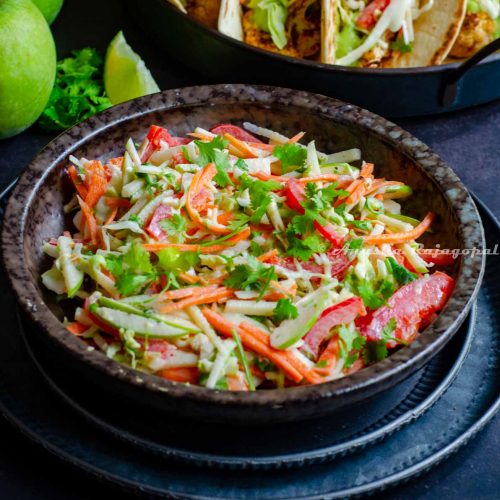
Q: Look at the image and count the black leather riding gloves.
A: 0